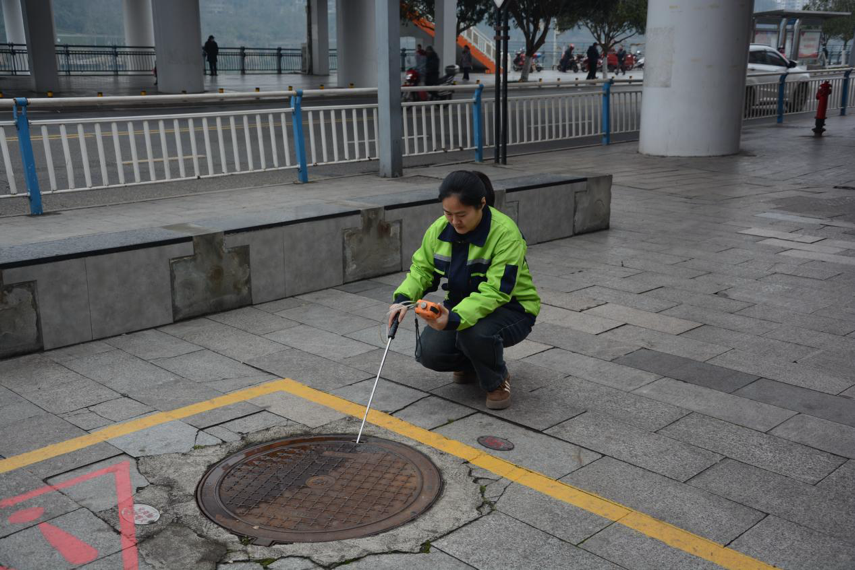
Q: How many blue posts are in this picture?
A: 6